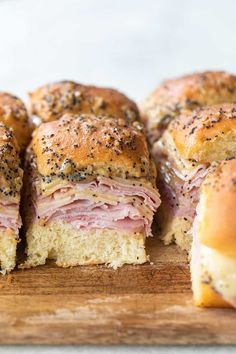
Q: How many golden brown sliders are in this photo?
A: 7